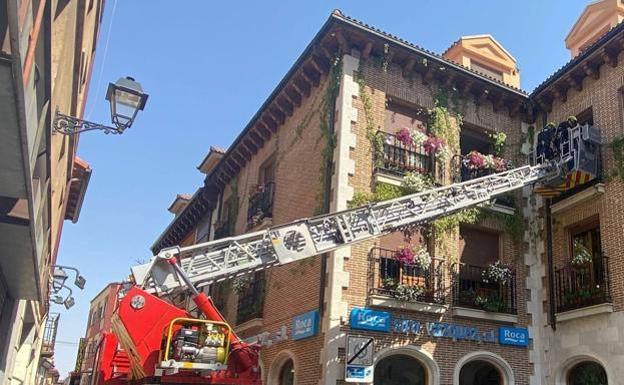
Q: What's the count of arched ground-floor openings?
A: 4